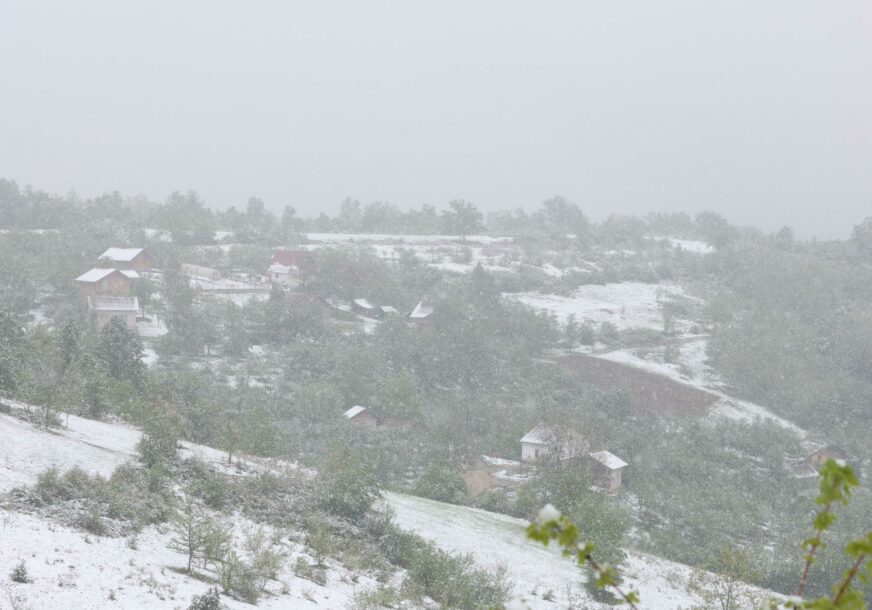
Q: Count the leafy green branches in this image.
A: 3